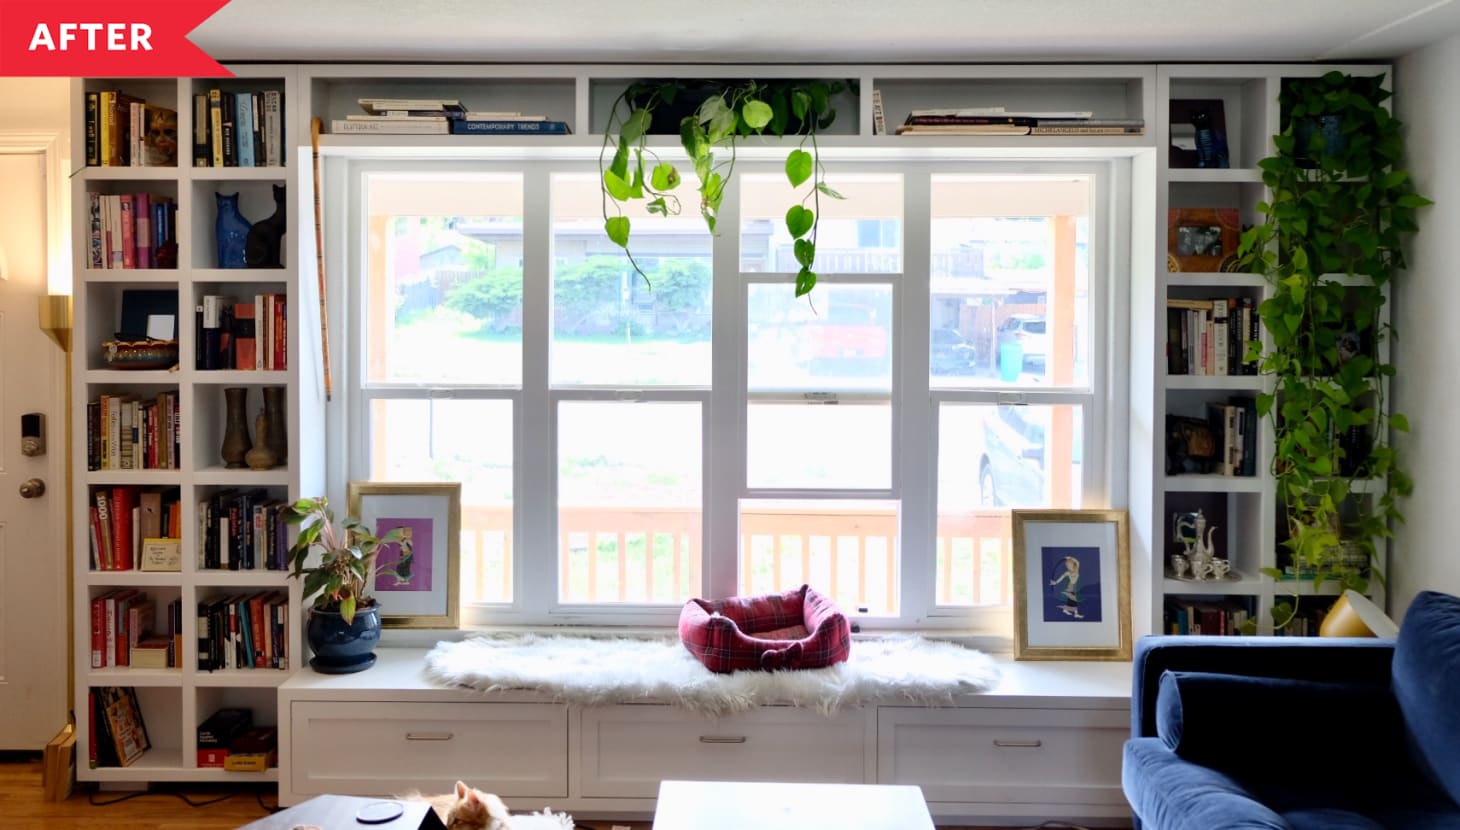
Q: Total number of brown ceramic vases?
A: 3